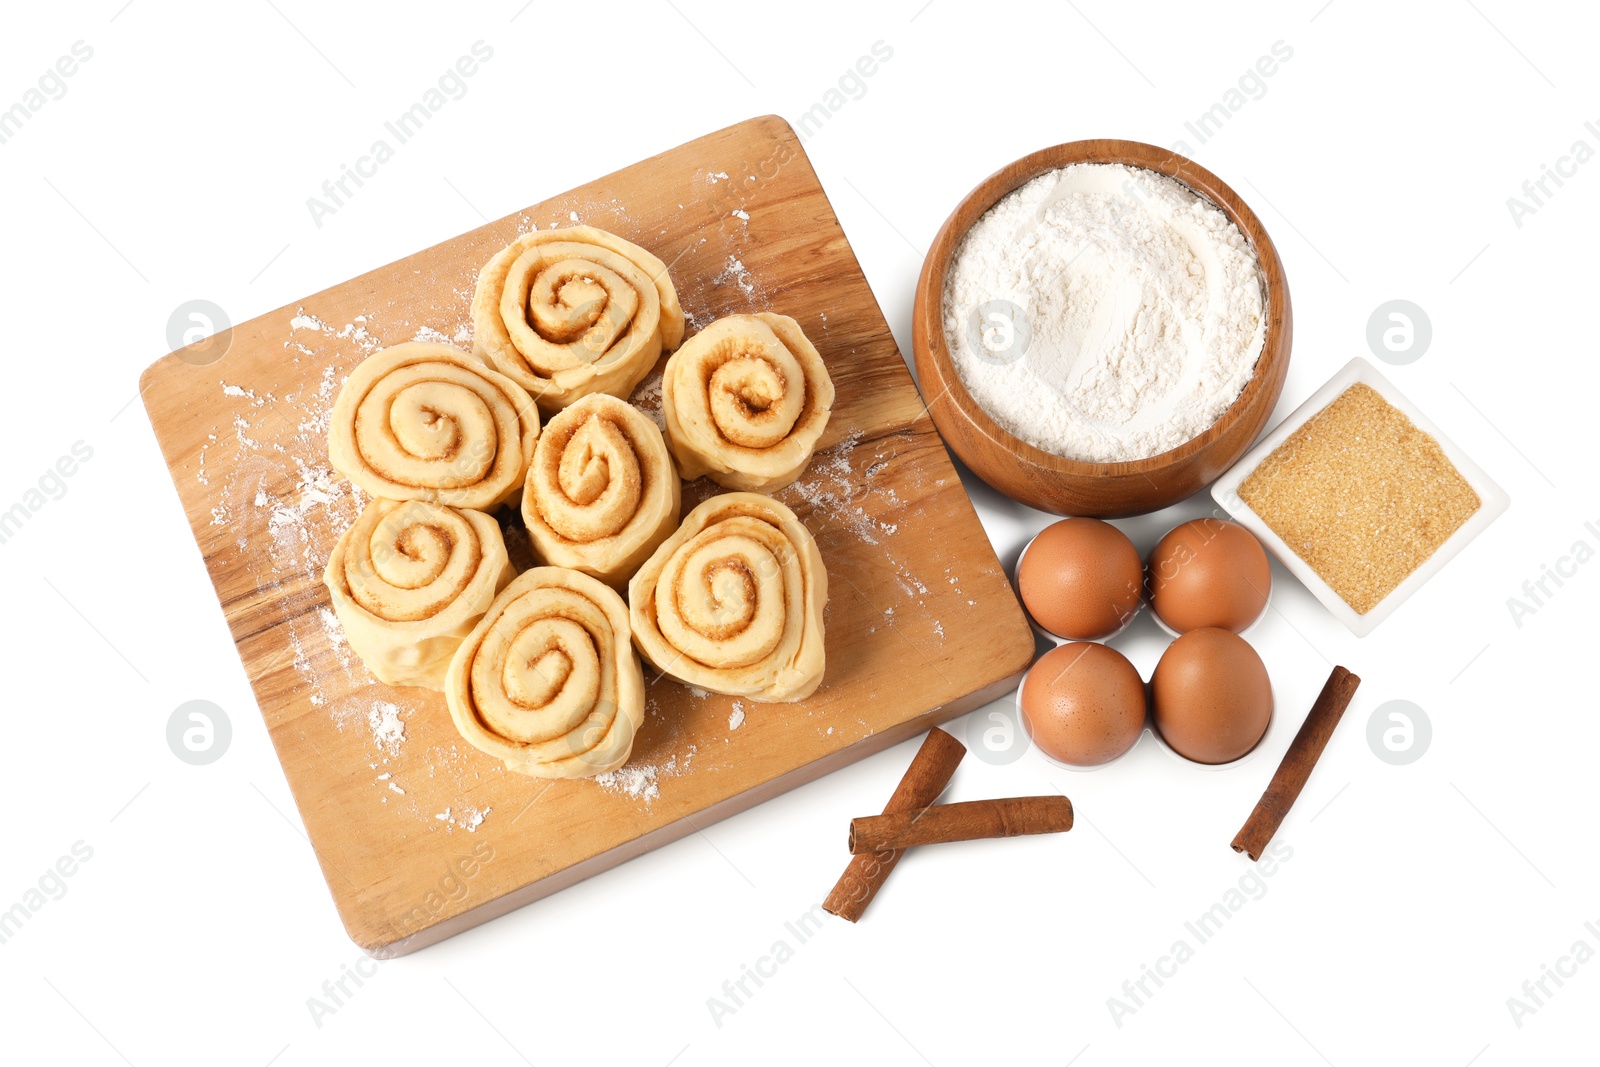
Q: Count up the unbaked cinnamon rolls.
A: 7